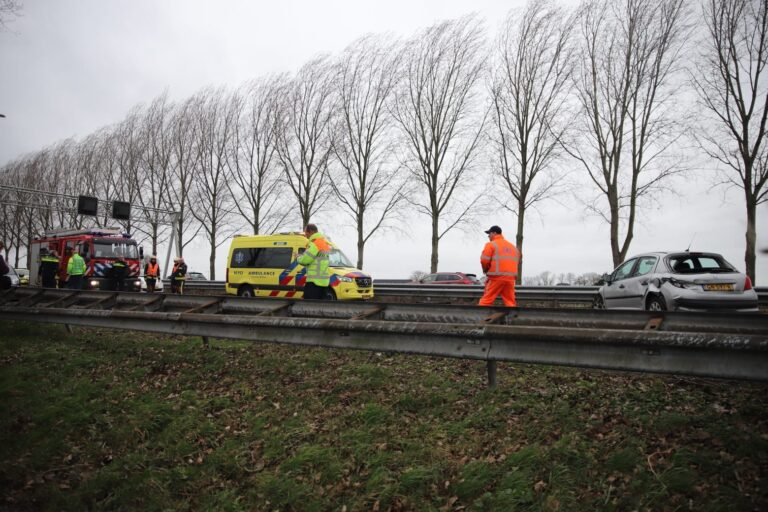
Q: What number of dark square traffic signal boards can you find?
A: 2